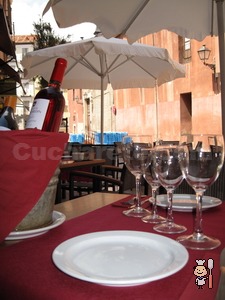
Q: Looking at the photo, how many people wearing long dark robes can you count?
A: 0